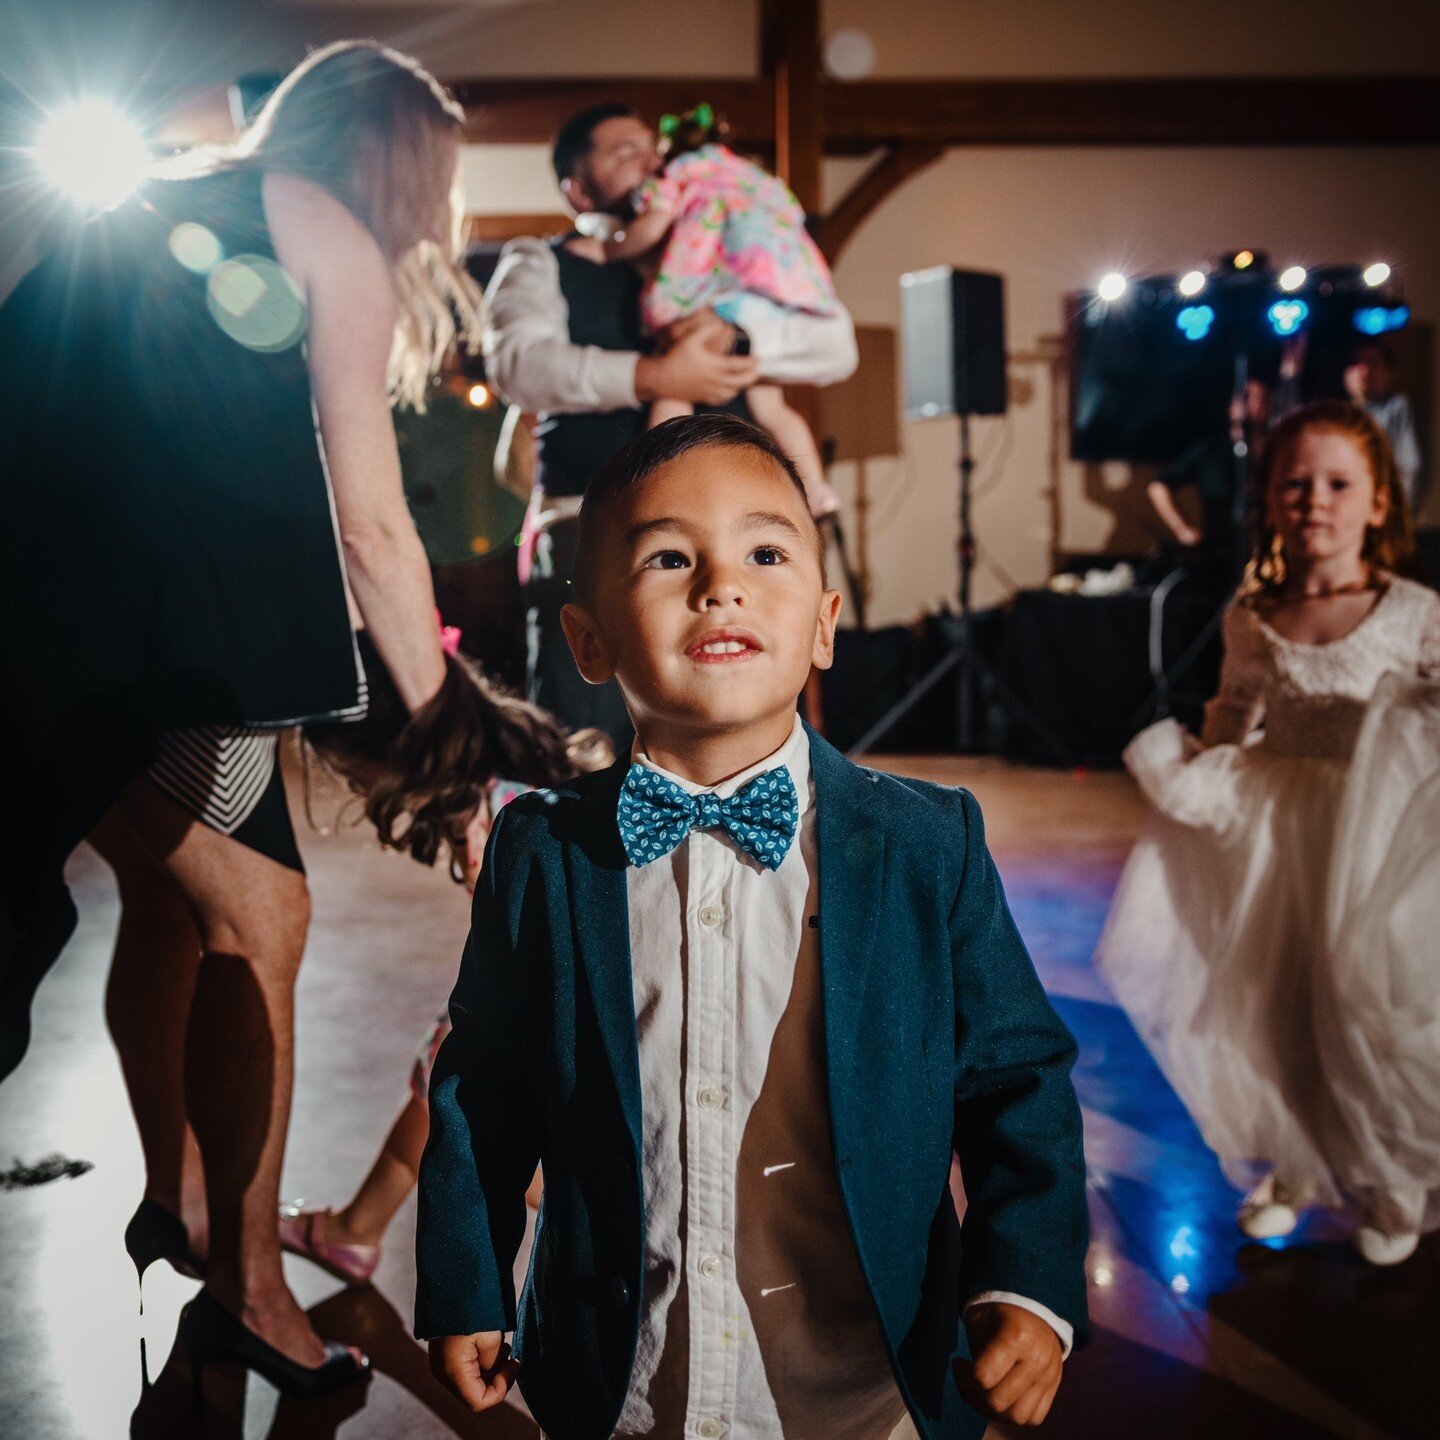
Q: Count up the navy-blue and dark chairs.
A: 0